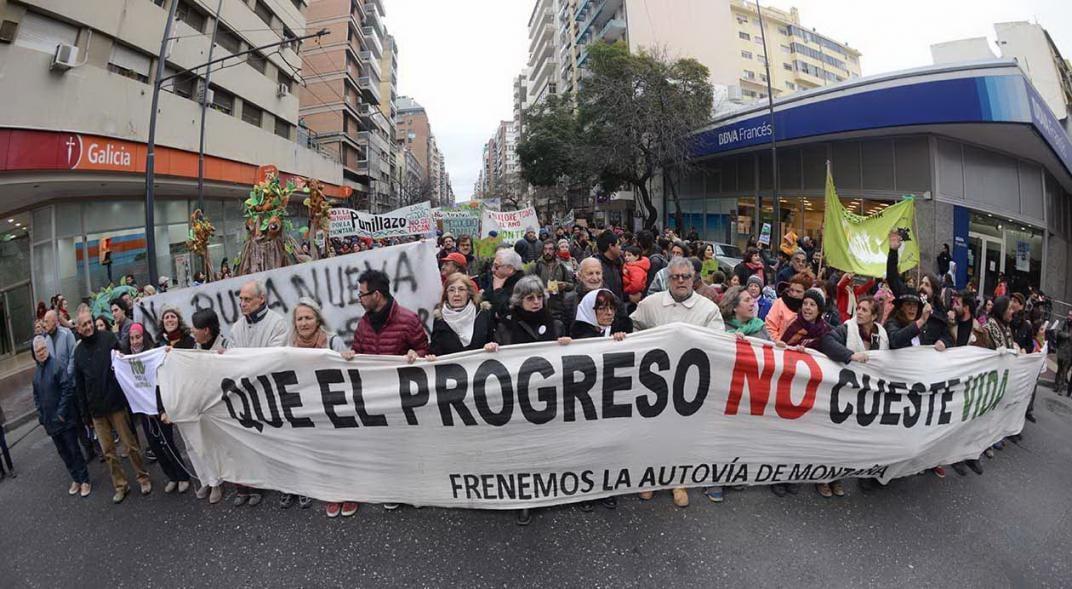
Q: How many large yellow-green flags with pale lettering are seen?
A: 1